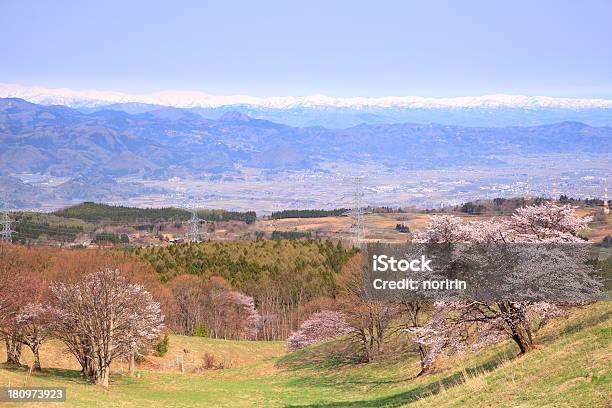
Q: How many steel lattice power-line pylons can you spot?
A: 3